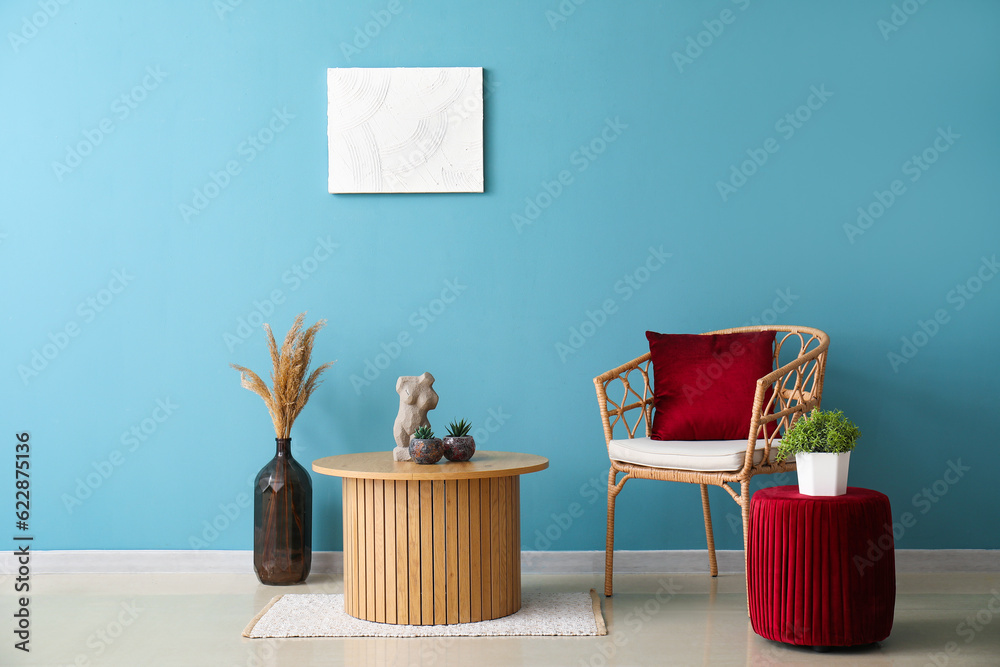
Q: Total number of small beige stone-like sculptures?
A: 1